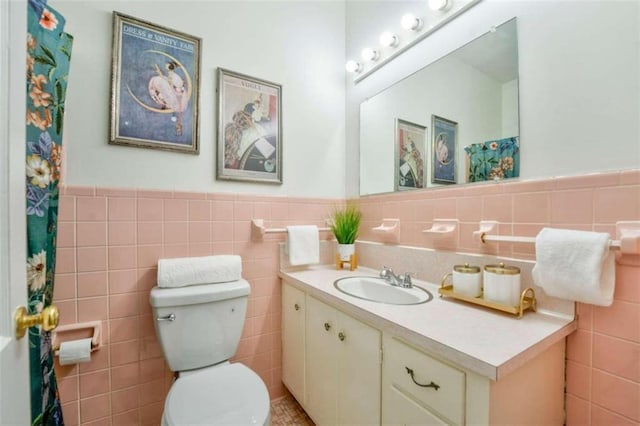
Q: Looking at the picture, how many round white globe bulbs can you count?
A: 5